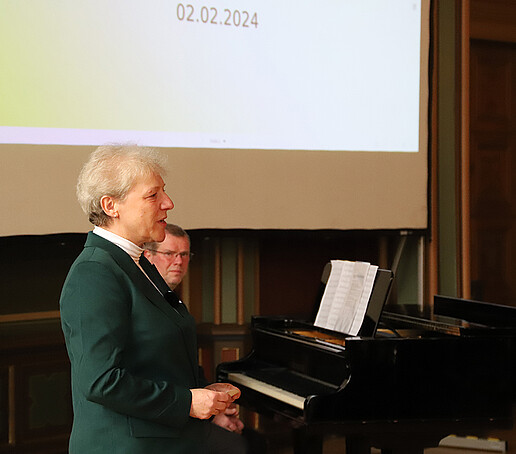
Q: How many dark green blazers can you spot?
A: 1